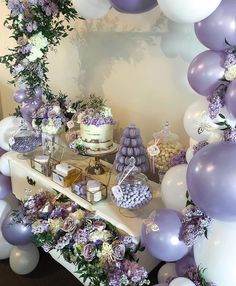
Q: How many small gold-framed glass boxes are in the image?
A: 3